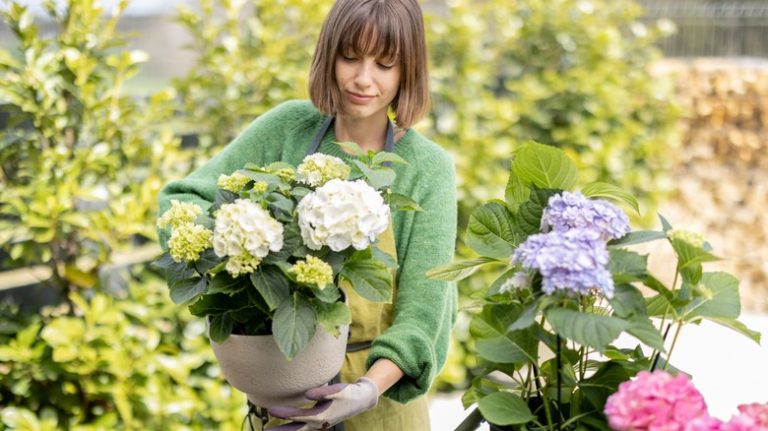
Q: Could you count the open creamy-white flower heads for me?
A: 2